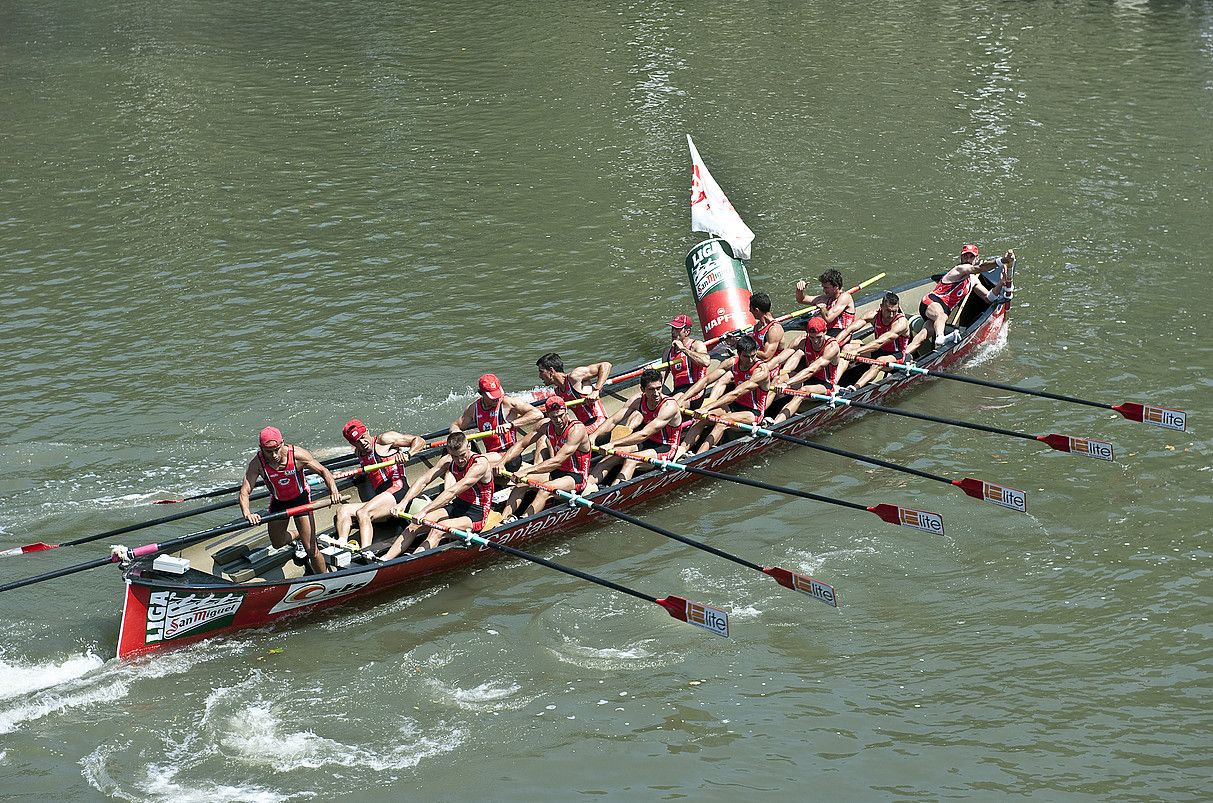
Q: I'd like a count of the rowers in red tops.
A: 14